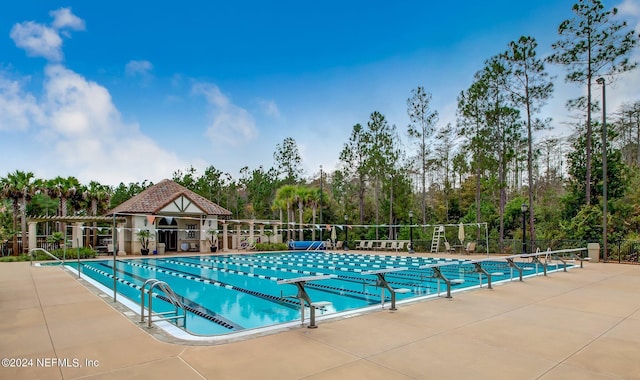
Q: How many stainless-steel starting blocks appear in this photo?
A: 8